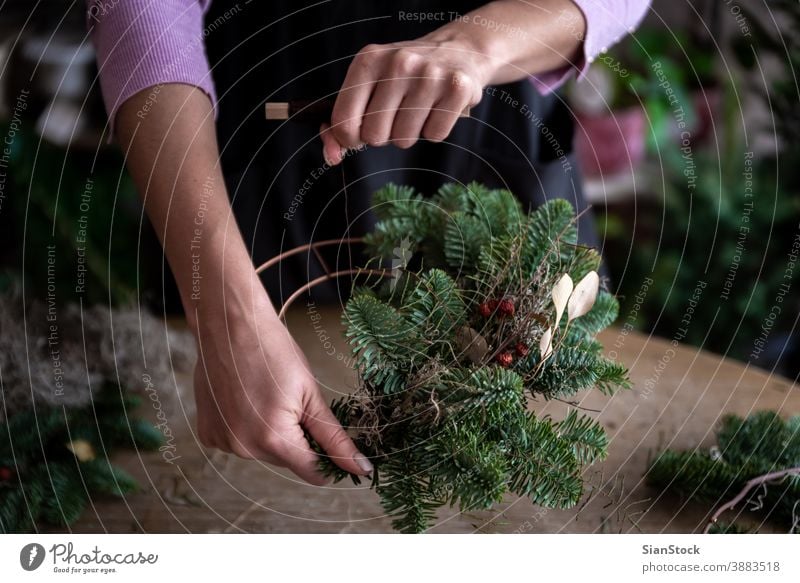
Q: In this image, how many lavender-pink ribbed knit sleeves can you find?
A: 2